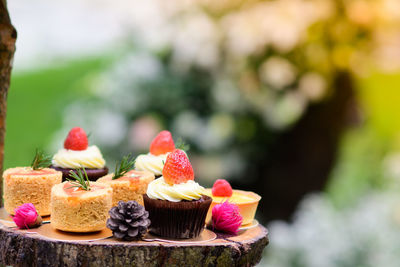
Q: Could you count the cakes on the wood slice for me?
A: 7